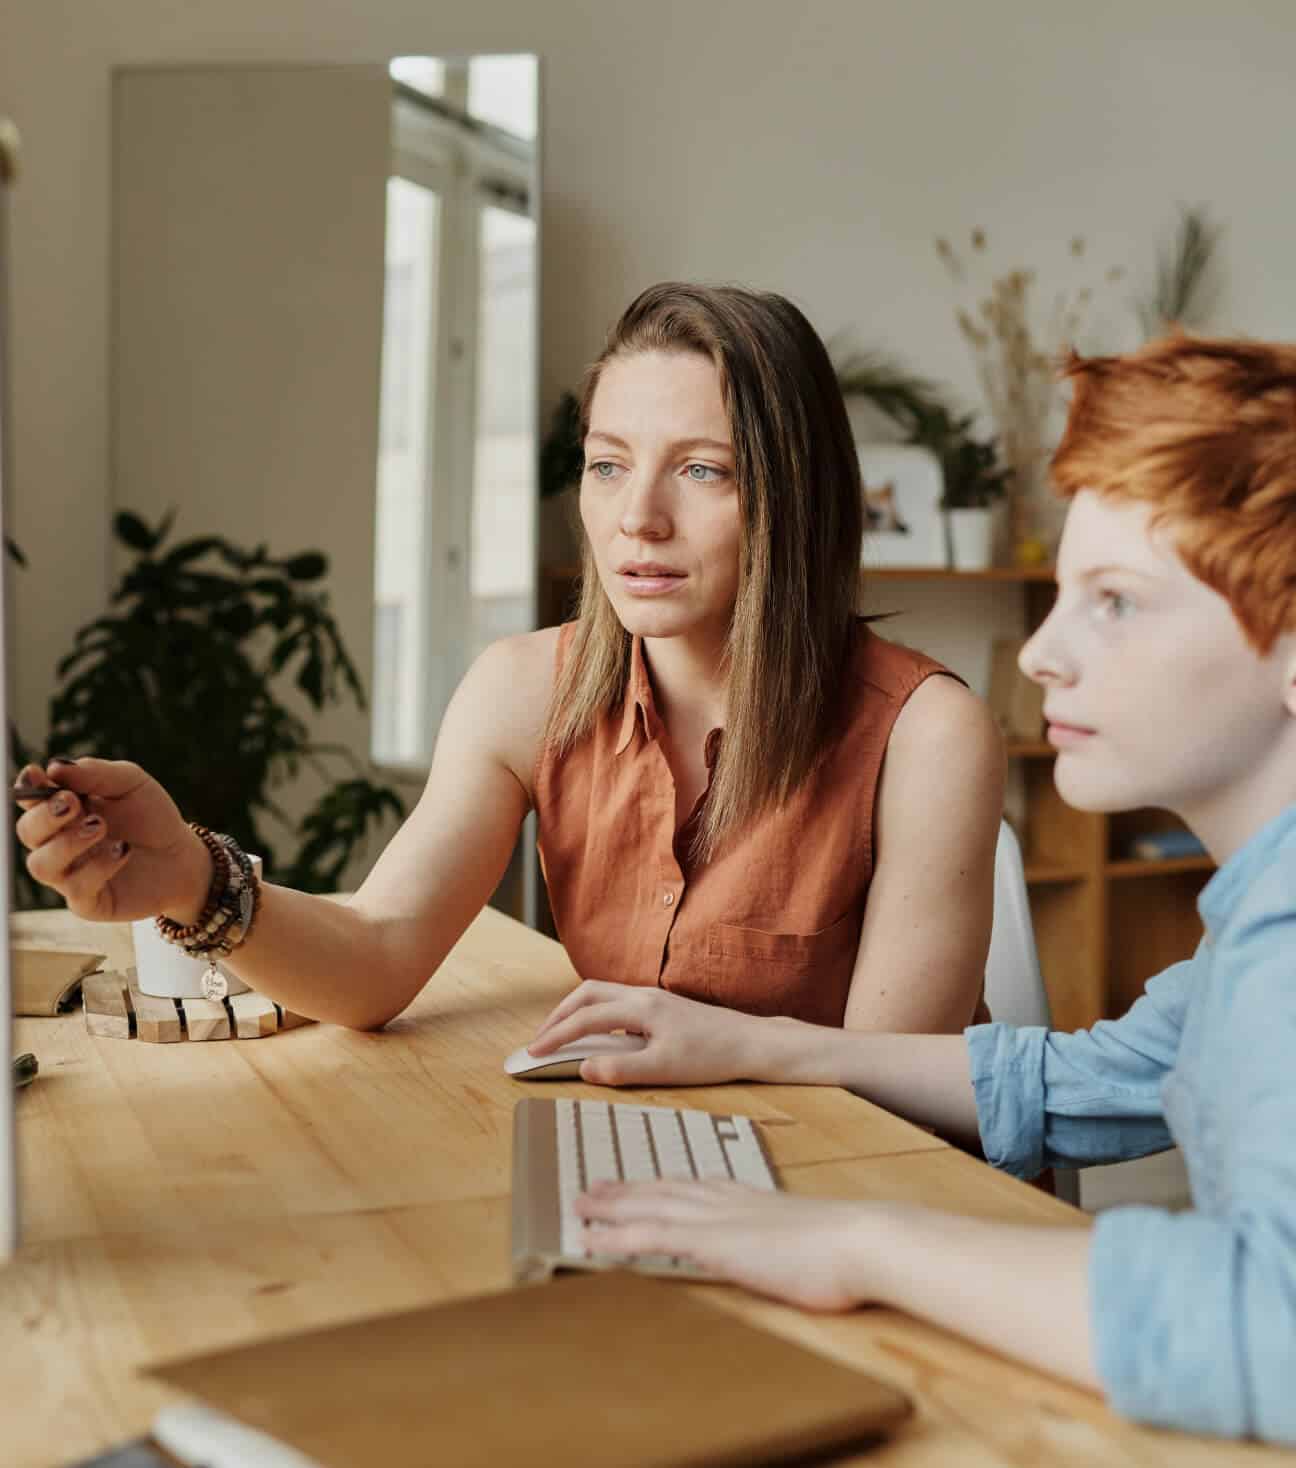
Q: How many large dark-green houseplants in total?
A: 1